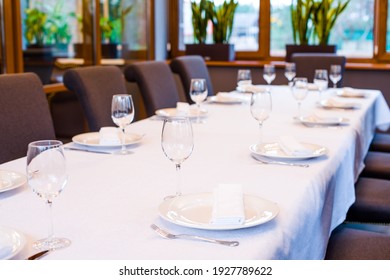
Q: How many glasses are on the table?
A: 11